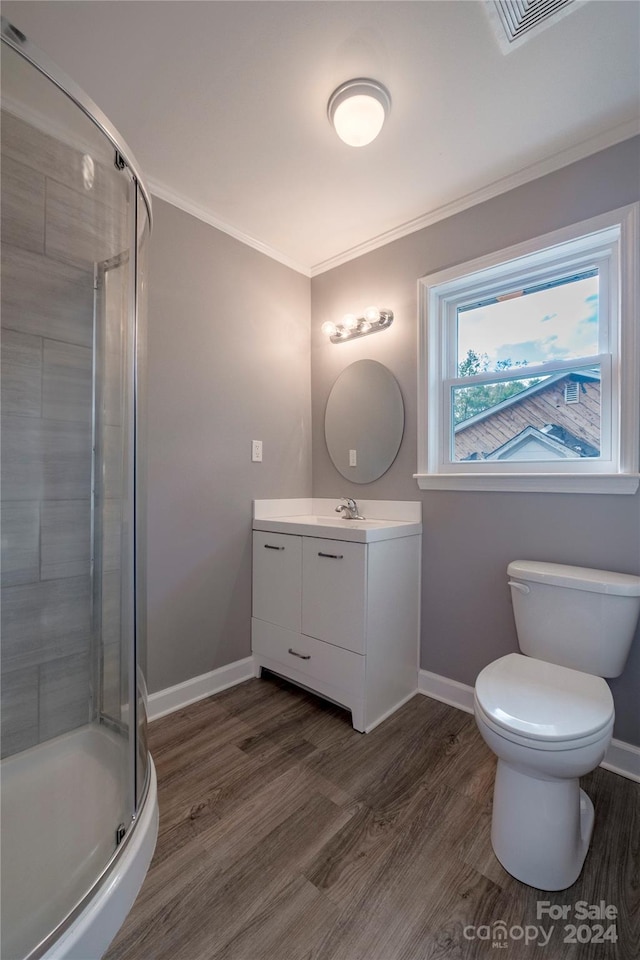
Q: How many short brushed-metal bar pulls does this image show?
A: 3